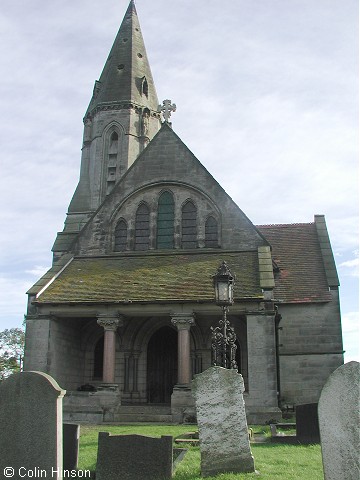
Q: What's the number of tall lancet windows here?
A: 5